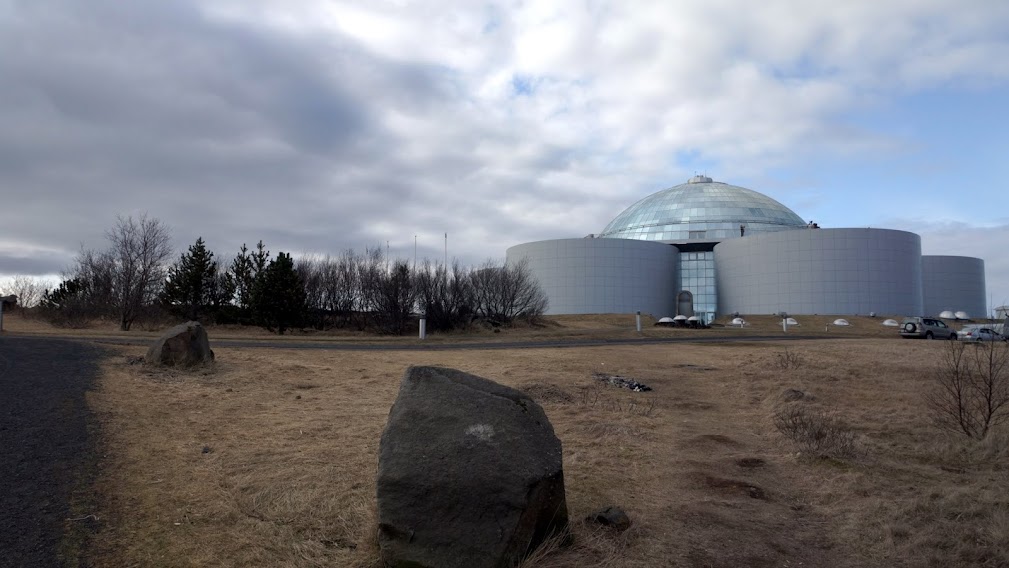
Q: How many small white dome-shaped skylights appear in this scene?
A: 9